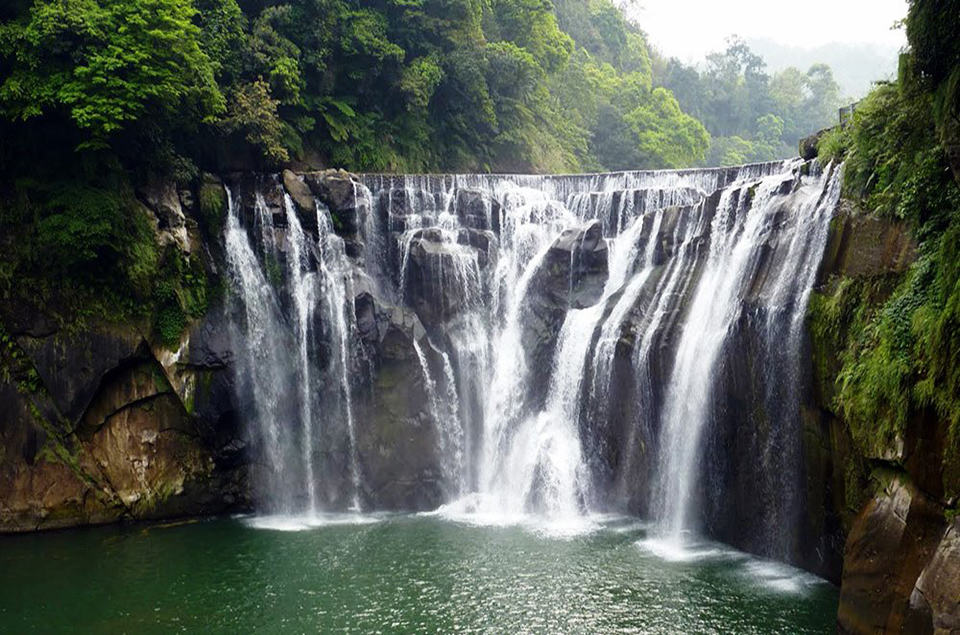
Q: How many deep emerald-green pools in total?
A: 1